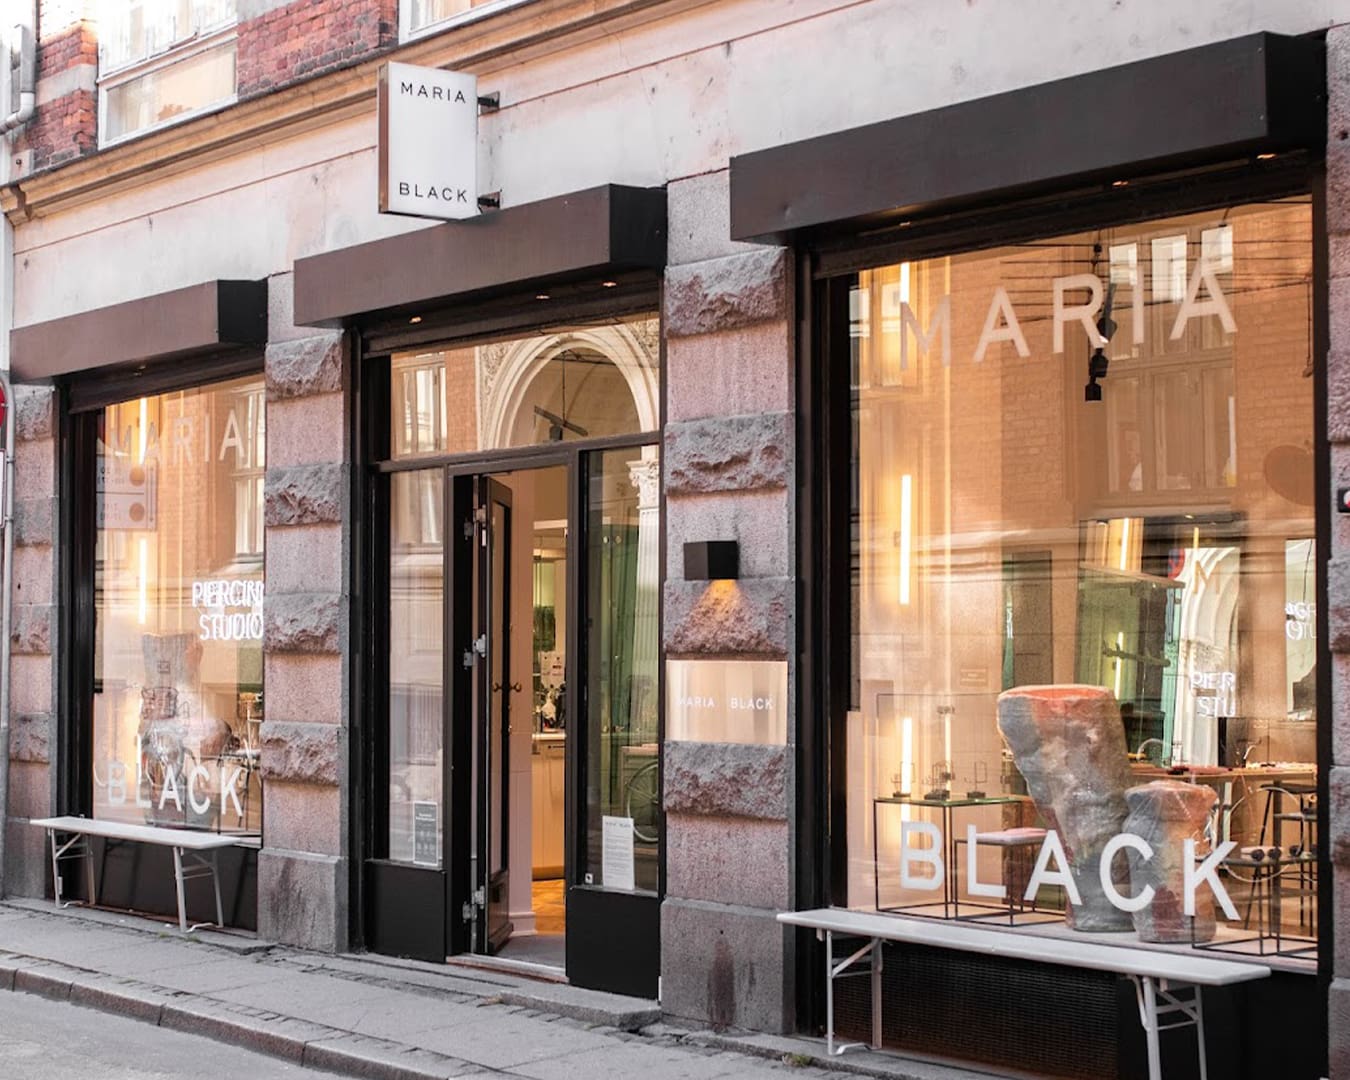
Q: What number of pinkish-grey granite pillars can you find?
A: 4